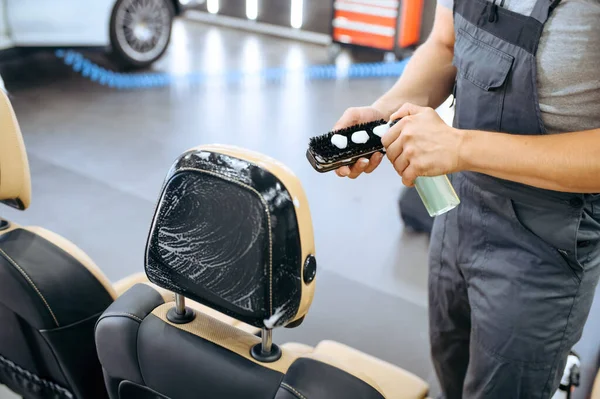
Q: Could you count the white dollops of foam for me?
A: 3